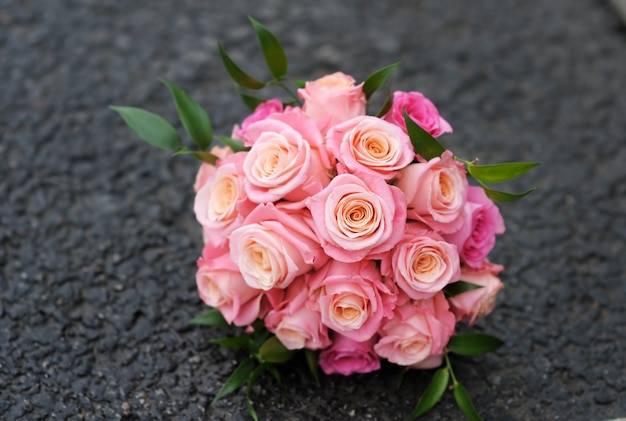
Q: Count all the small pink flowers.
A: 4